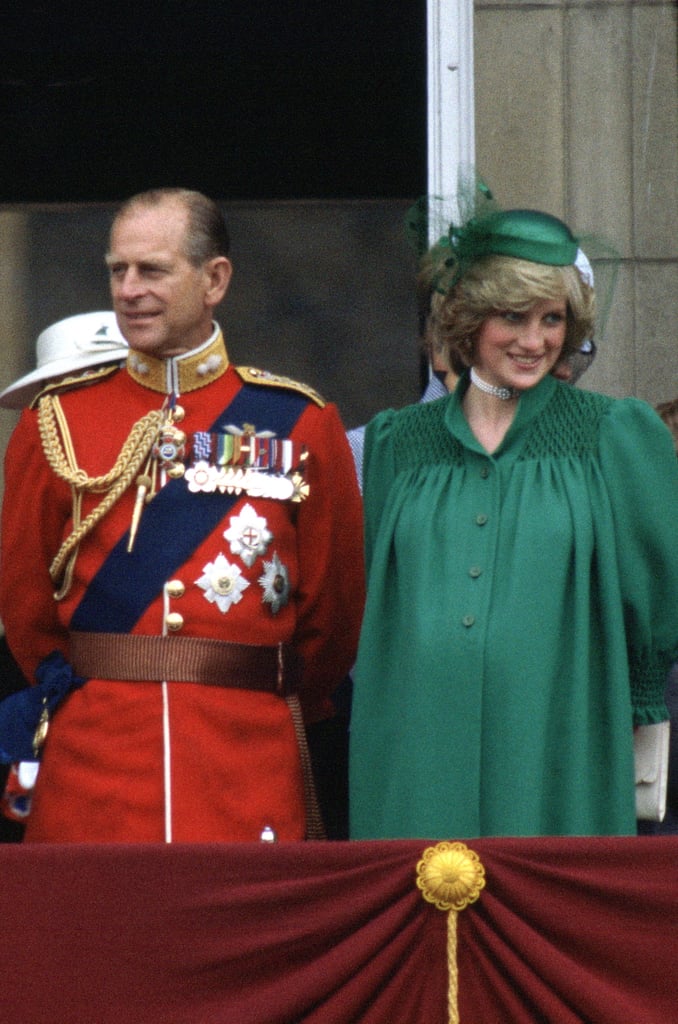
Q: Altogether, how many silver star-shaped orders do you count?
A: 3